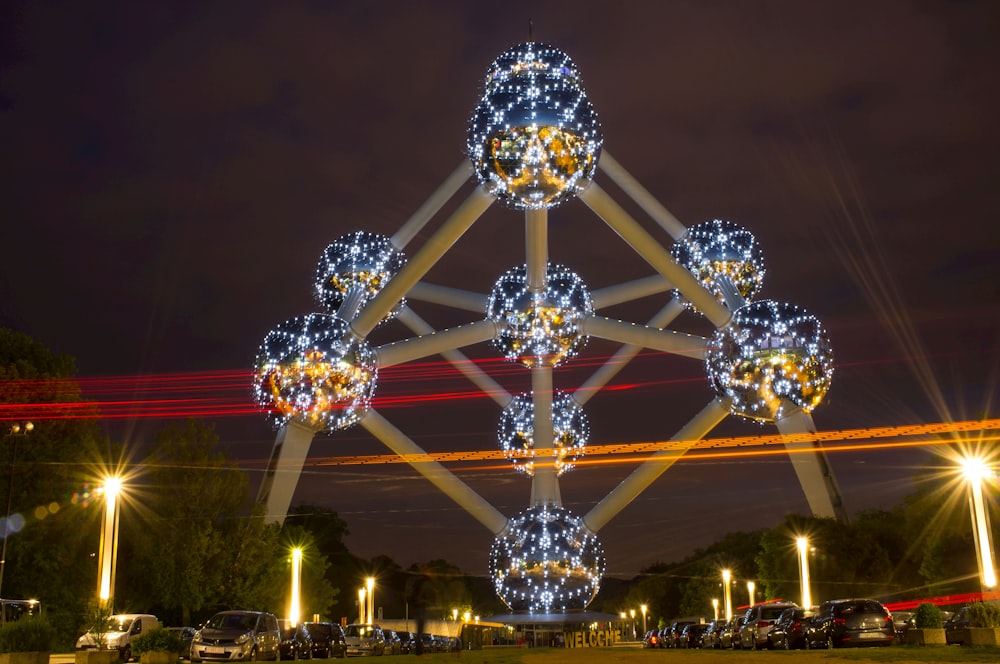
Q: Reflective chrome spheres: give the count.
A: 9